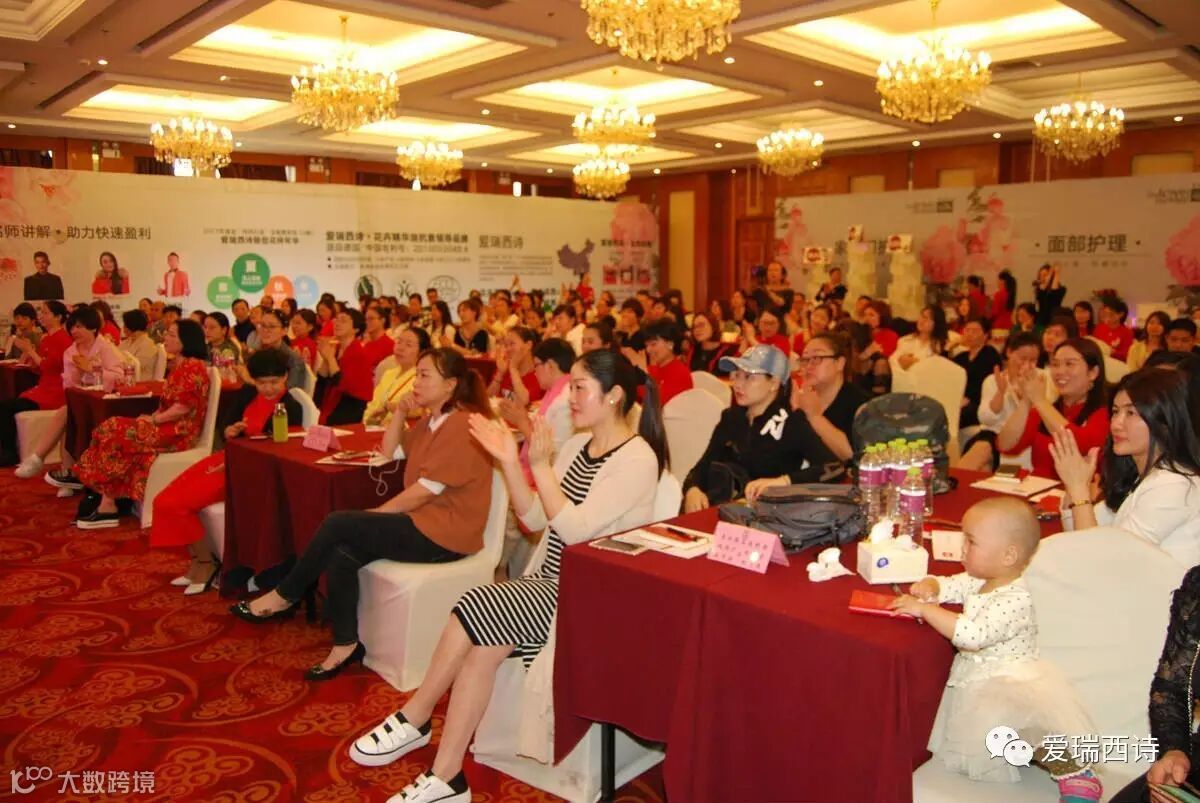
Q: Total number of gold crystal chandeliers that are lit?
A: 9